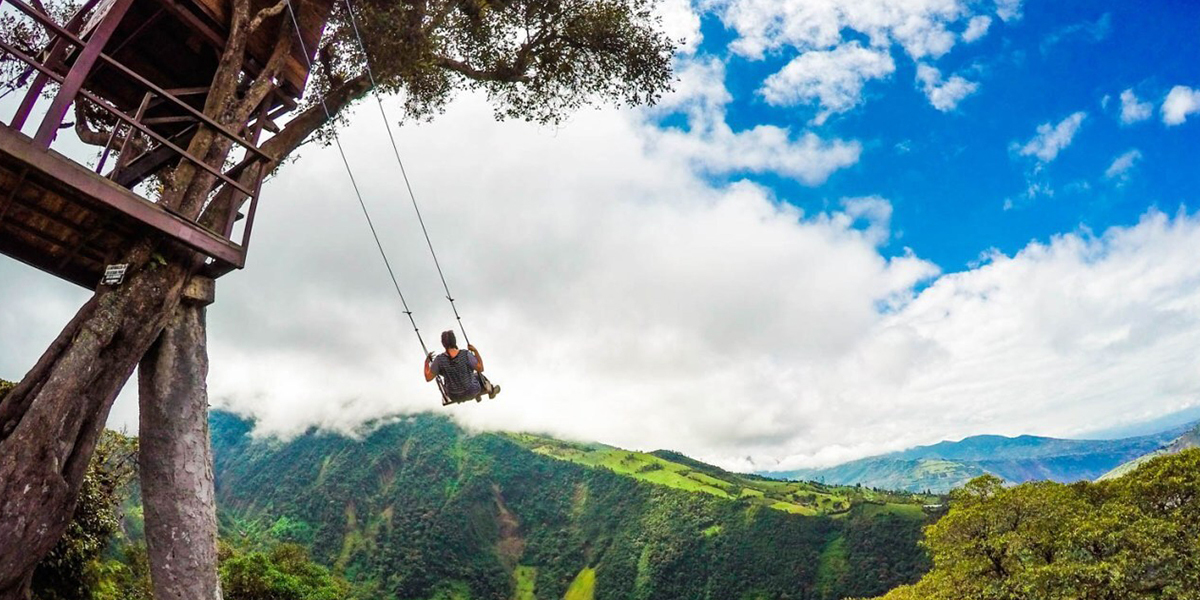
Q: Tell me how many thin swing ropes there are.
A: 2